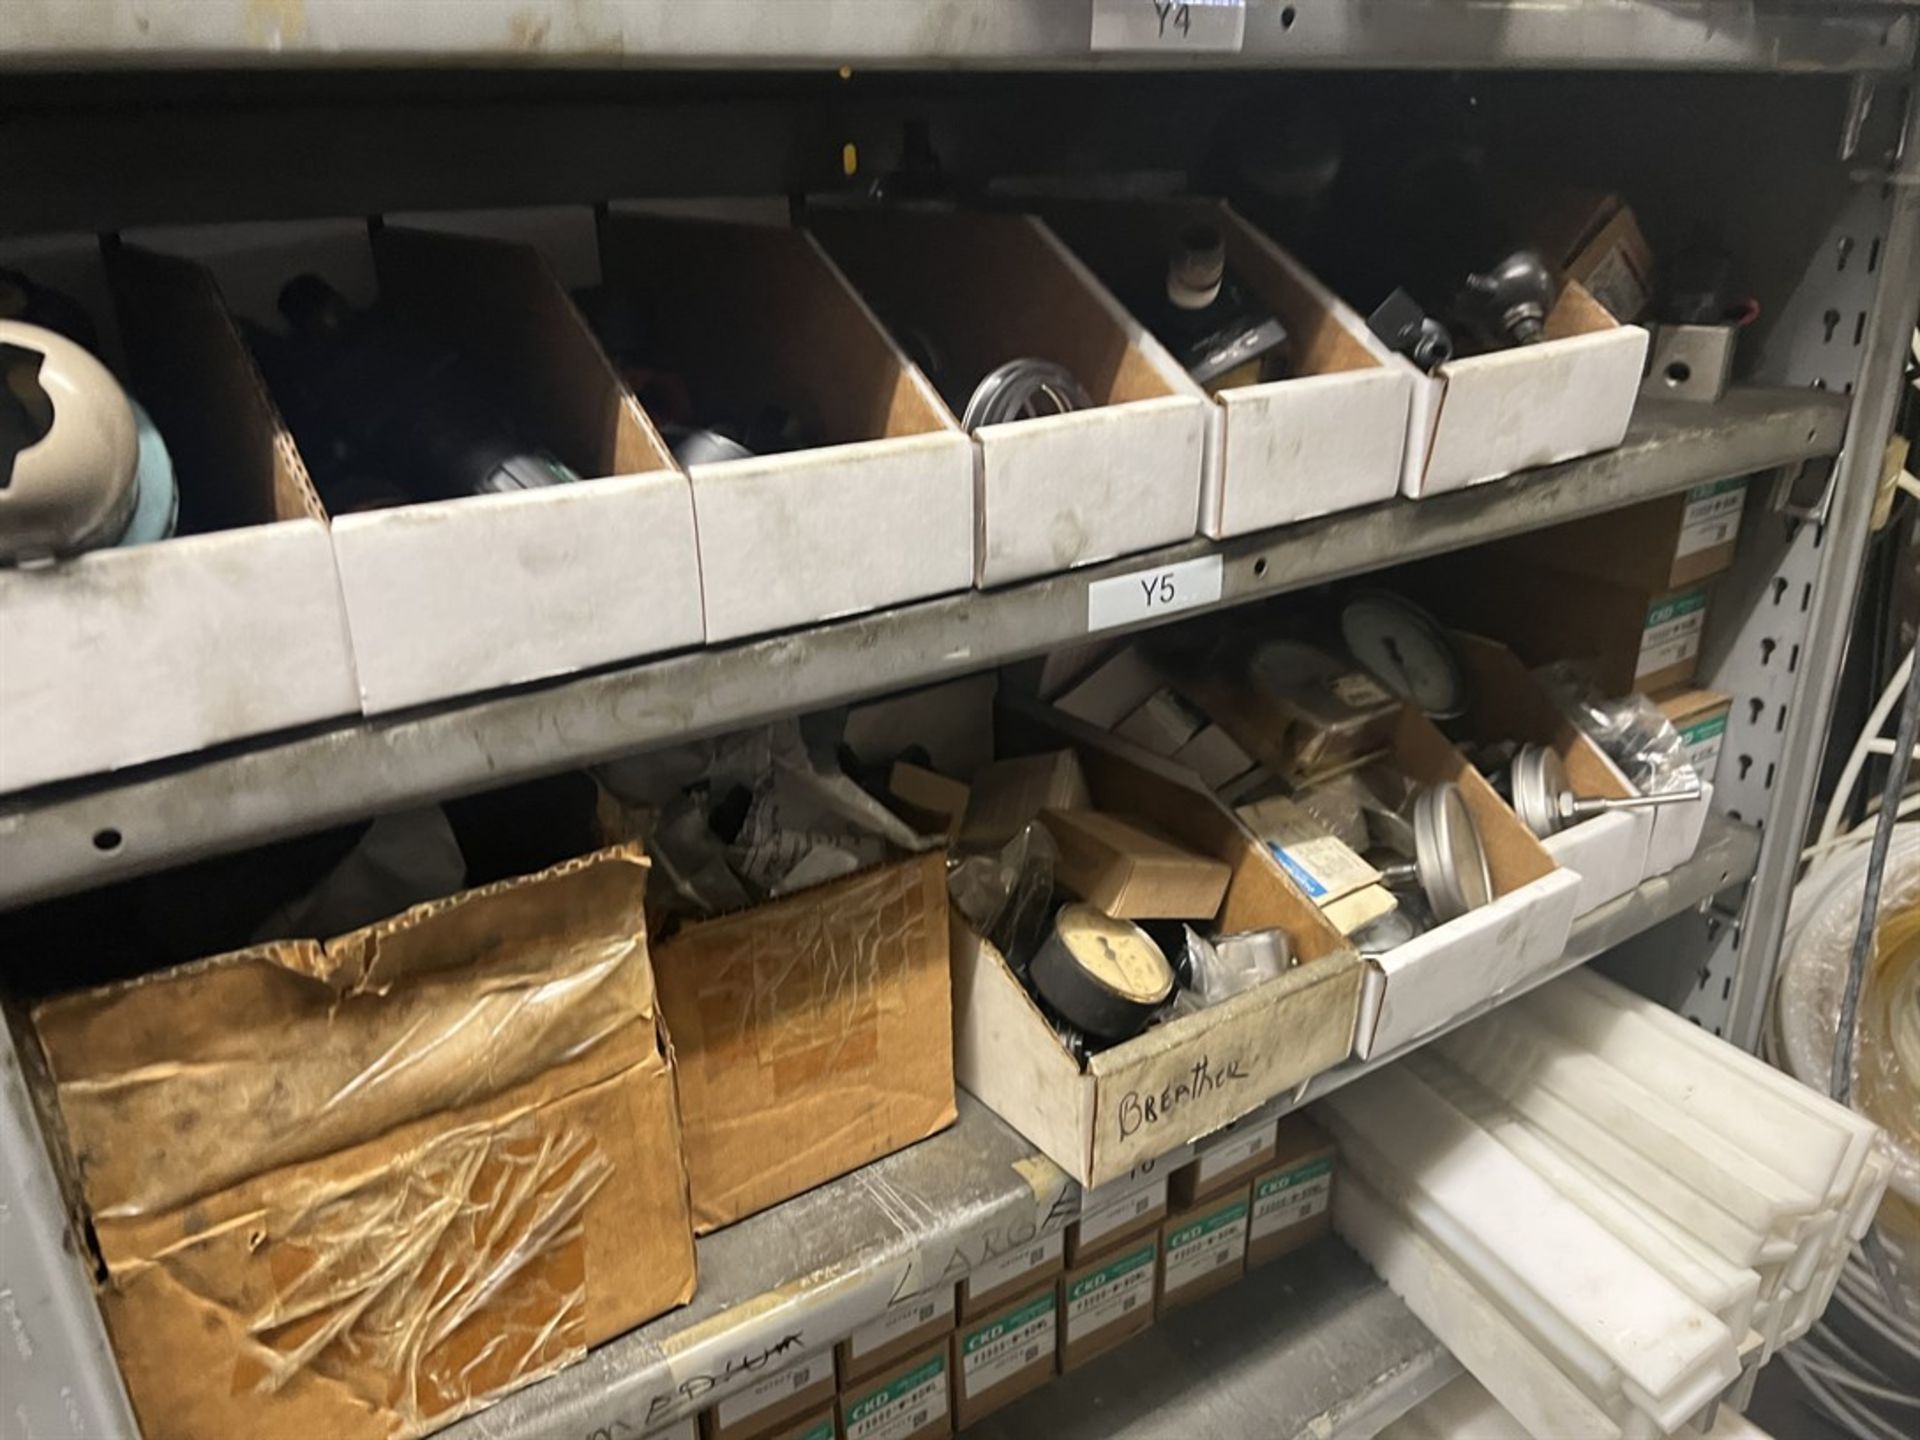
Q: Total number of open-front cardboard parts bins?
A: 10